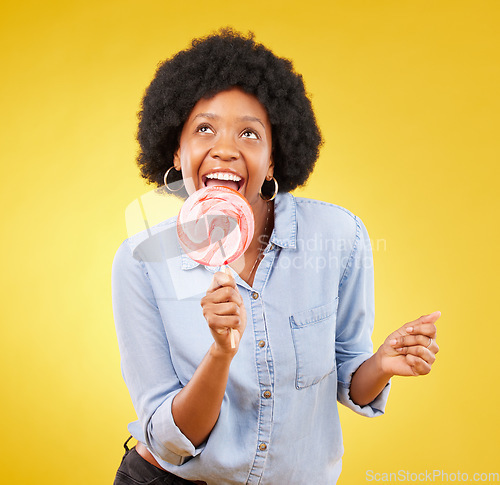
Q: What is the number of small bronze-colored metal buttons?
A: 4